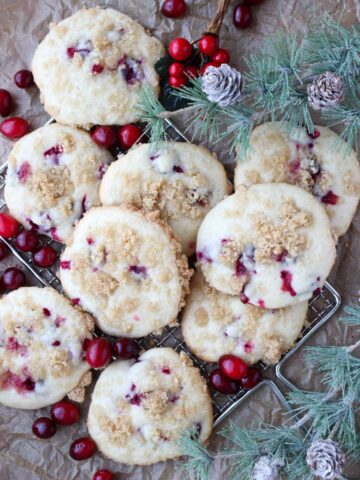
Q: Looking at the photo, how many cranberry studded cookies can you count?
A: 9